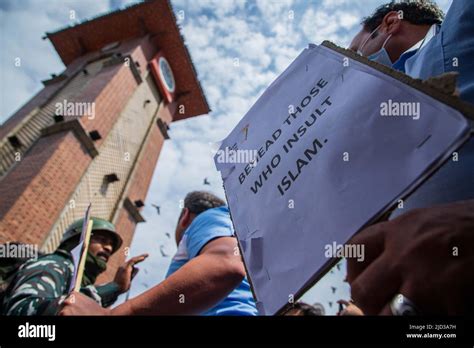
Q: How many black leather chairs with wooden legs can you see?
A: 0